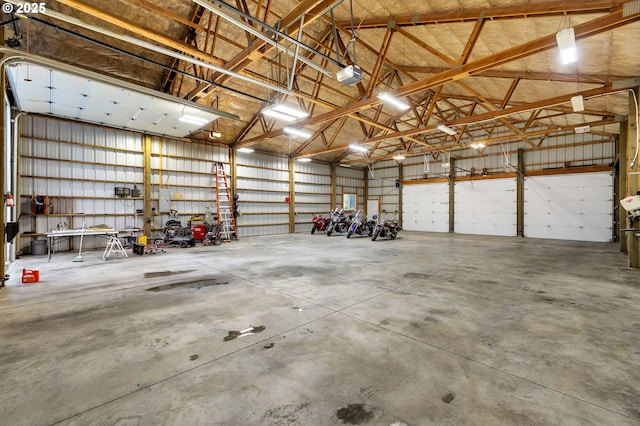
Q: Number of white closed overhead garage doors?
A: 3